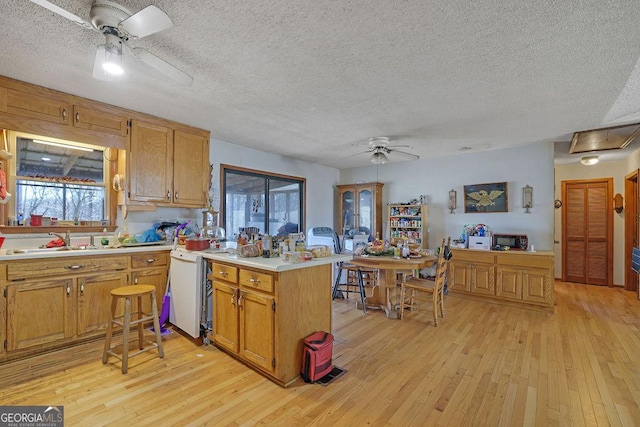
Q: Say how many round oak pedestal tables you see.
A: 1